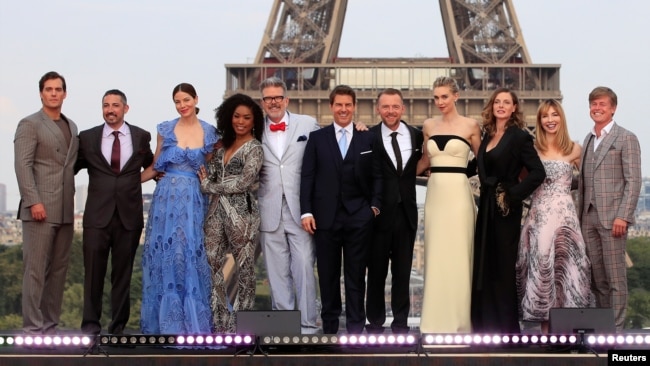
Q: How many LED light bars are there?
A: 5